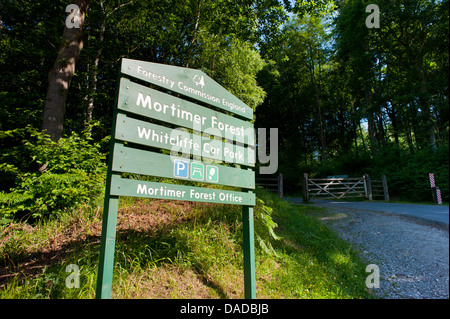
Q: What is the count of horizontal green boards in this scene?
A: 5